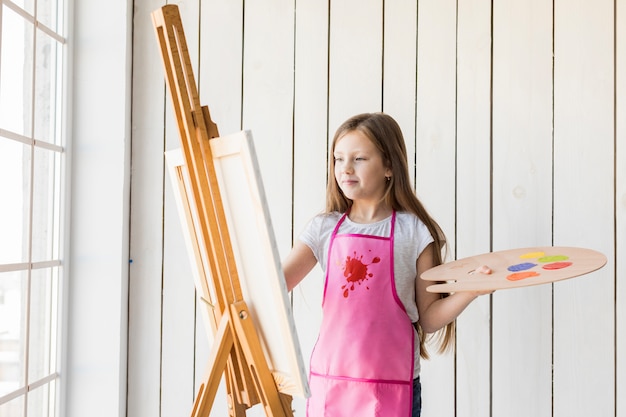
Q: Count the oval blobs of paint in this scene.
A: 5